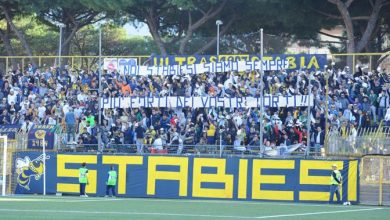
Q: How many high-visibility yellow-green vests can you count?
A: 3